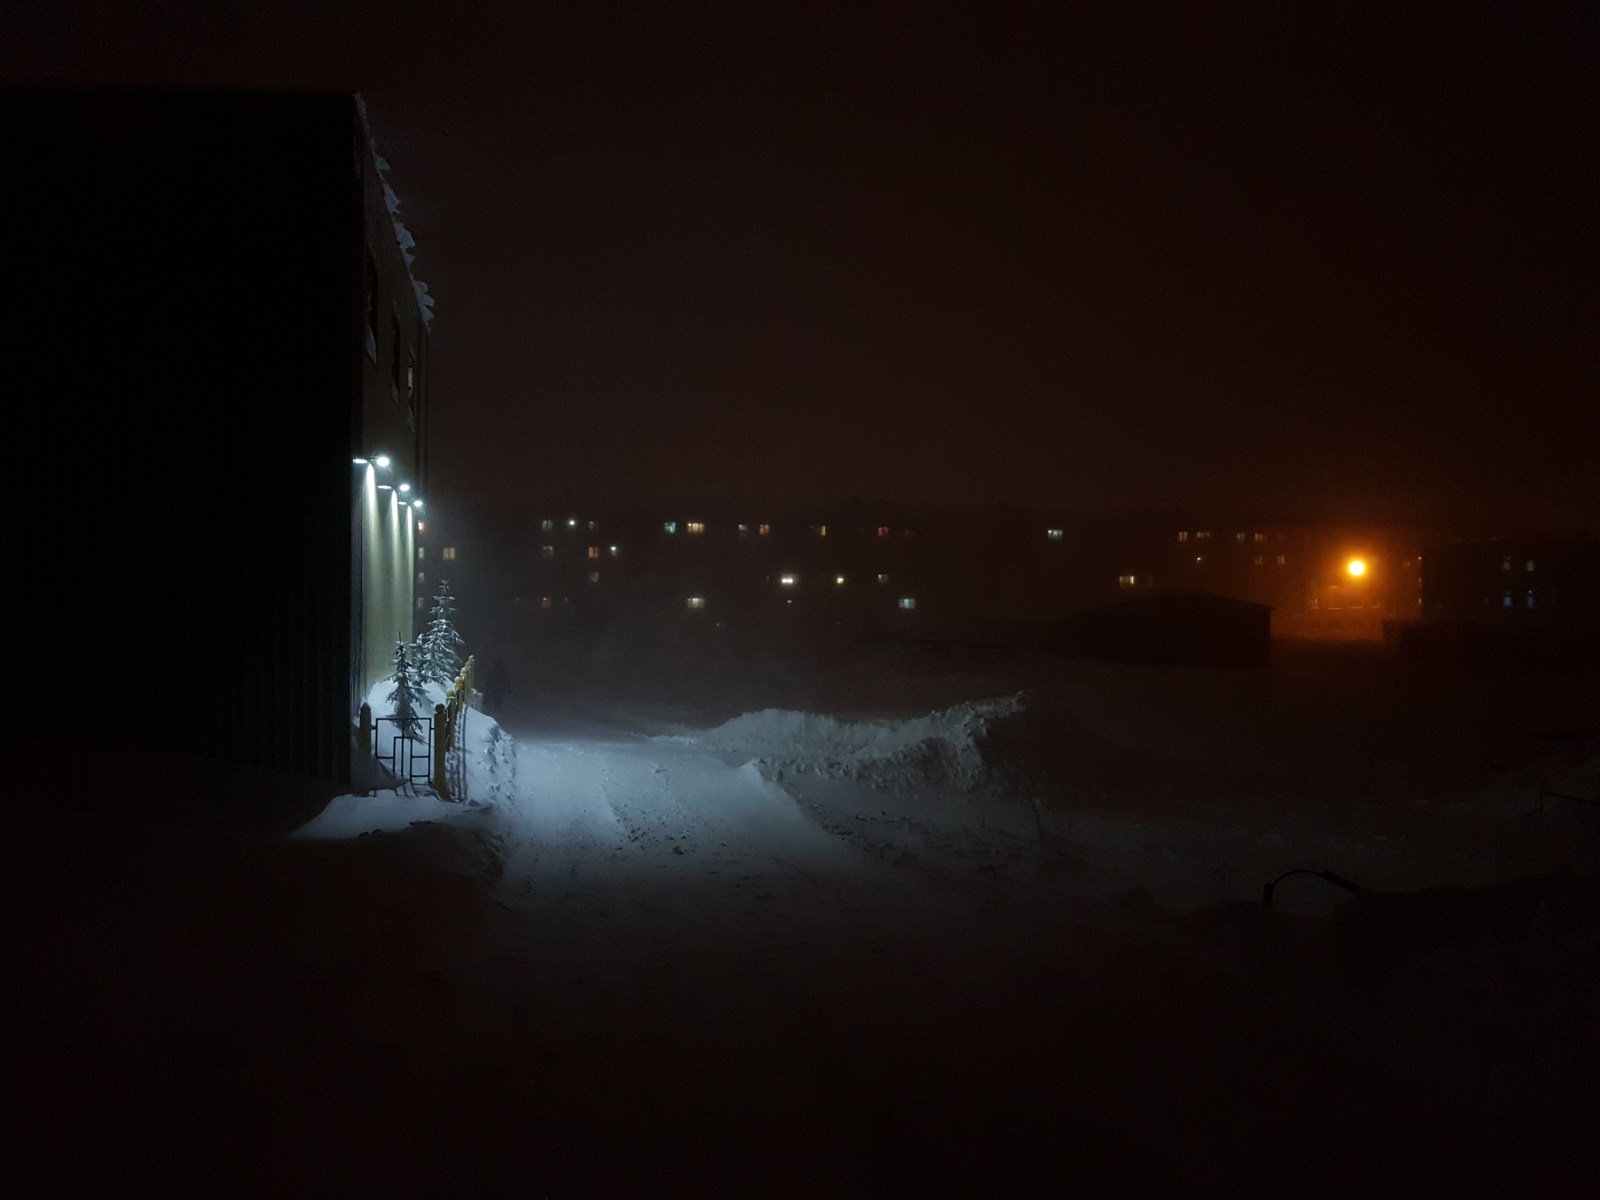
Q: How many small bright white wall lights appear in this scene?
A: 3